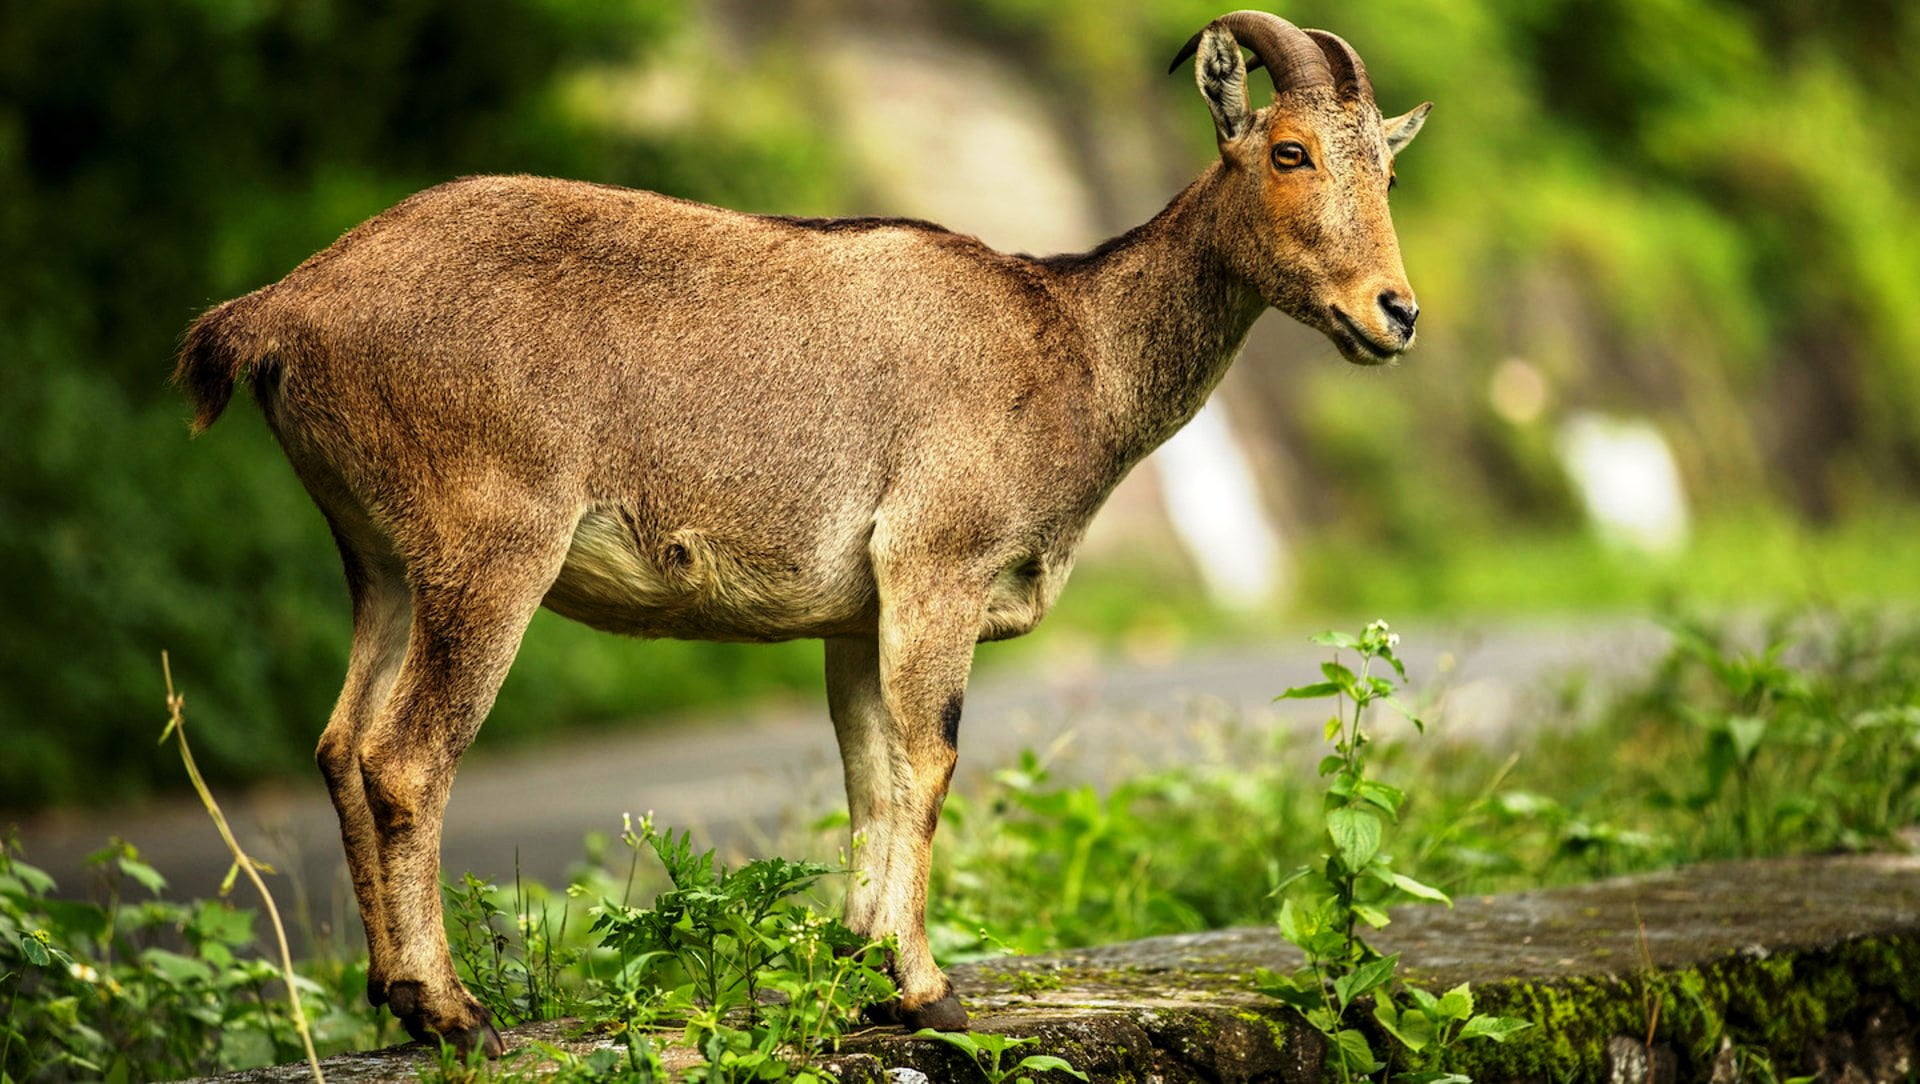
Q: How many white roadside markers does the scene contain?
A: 2